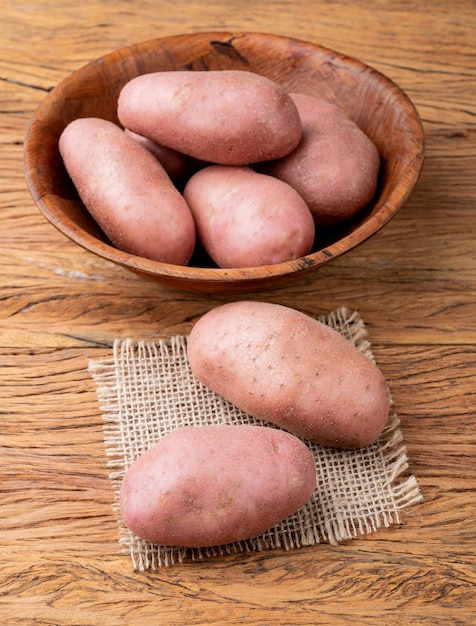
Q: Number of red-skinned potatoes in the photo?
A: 7